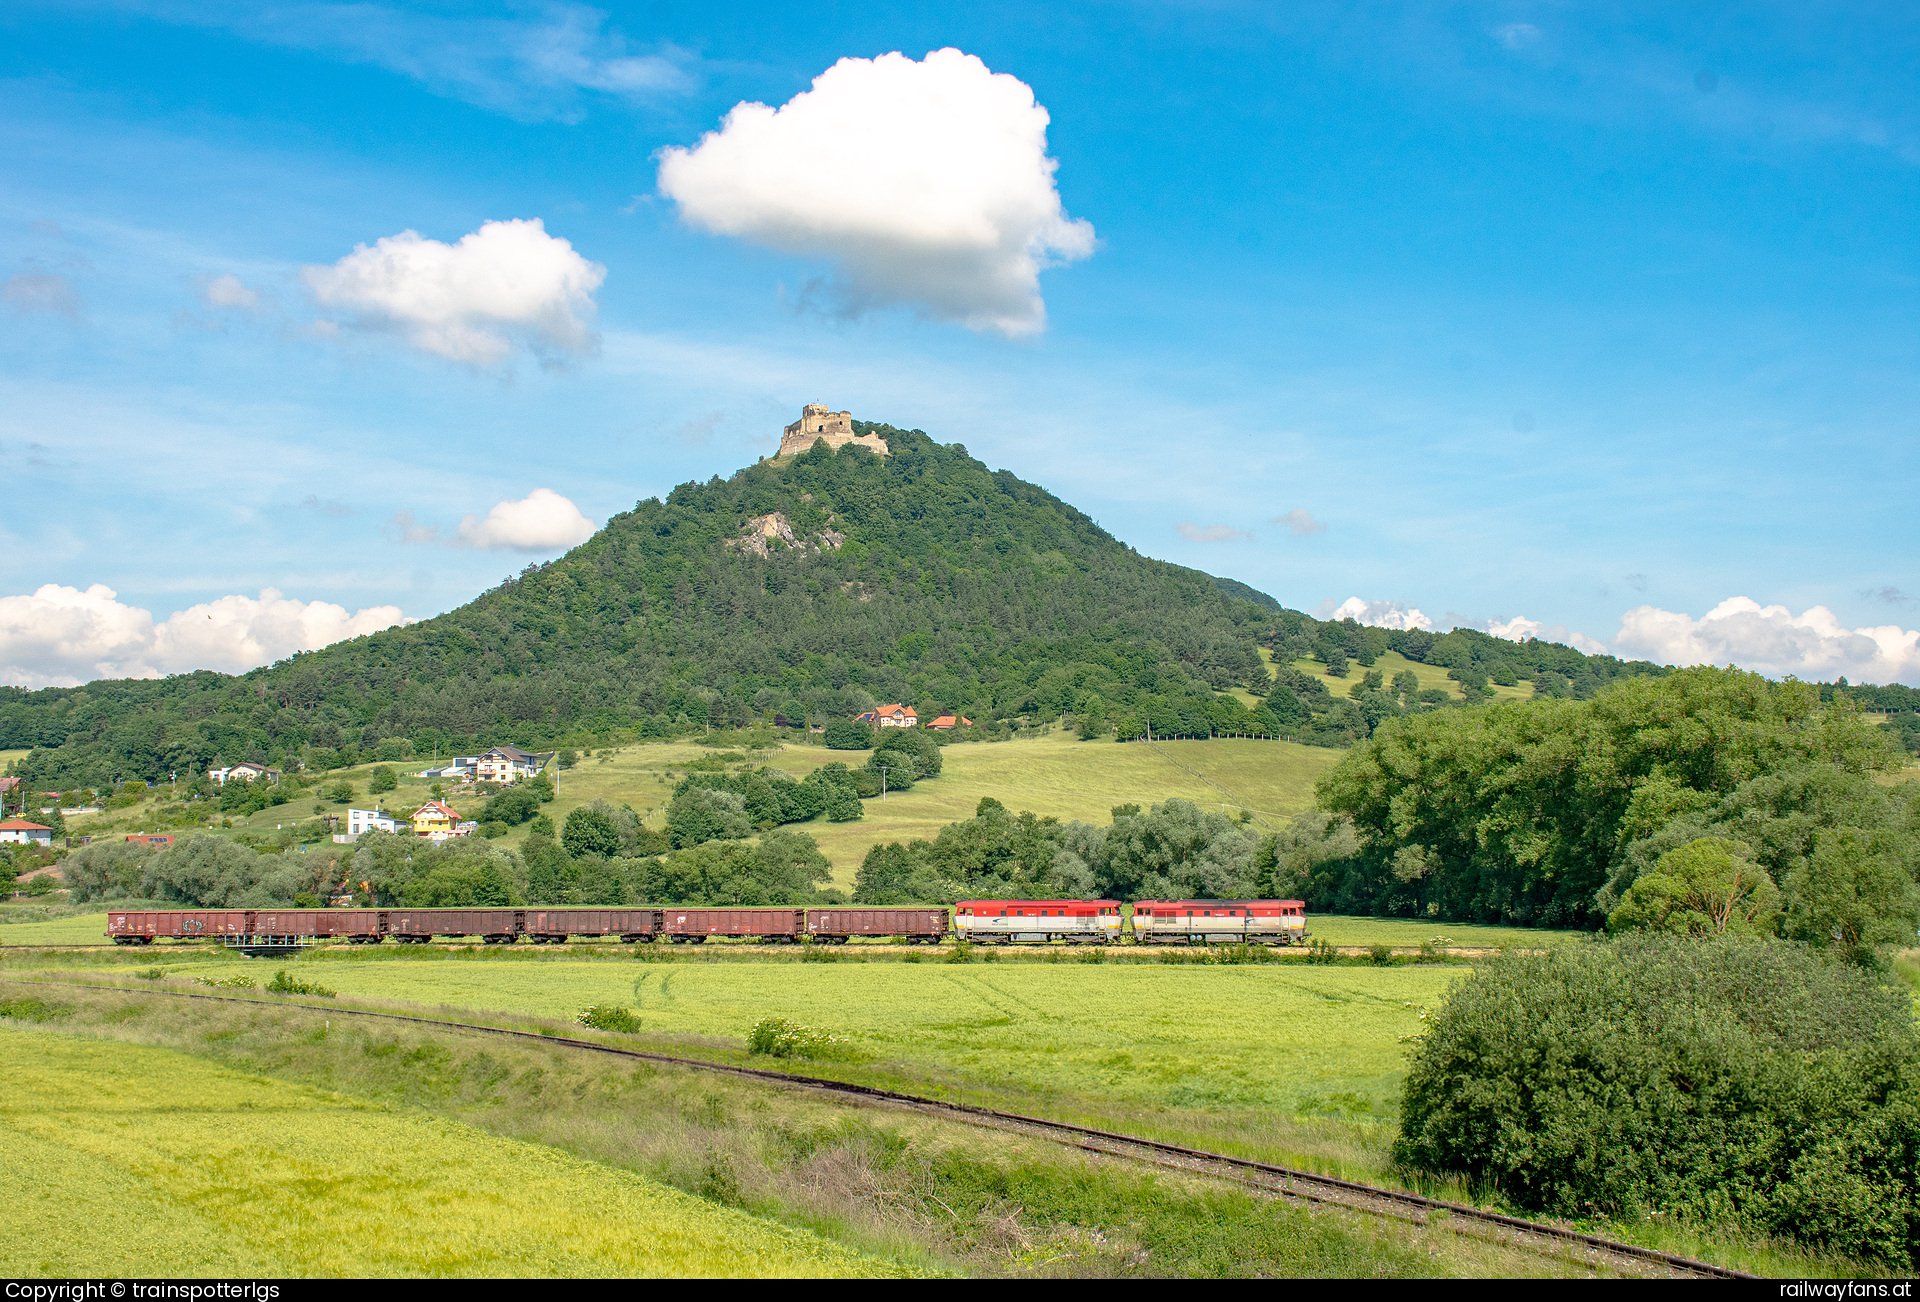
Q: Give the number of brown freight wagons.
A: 6